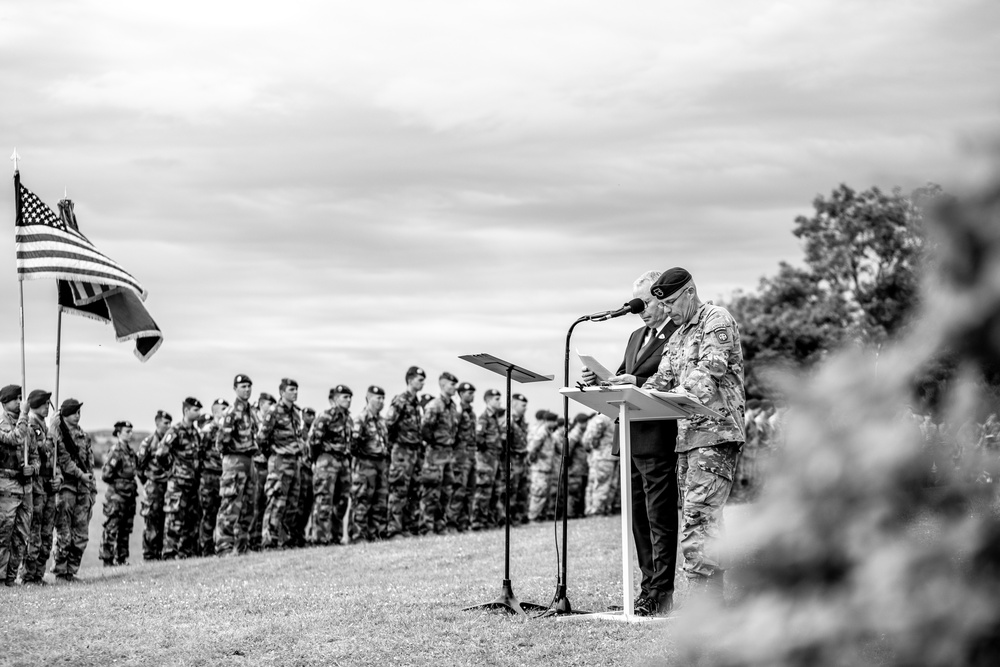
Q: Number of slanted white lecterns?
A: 1